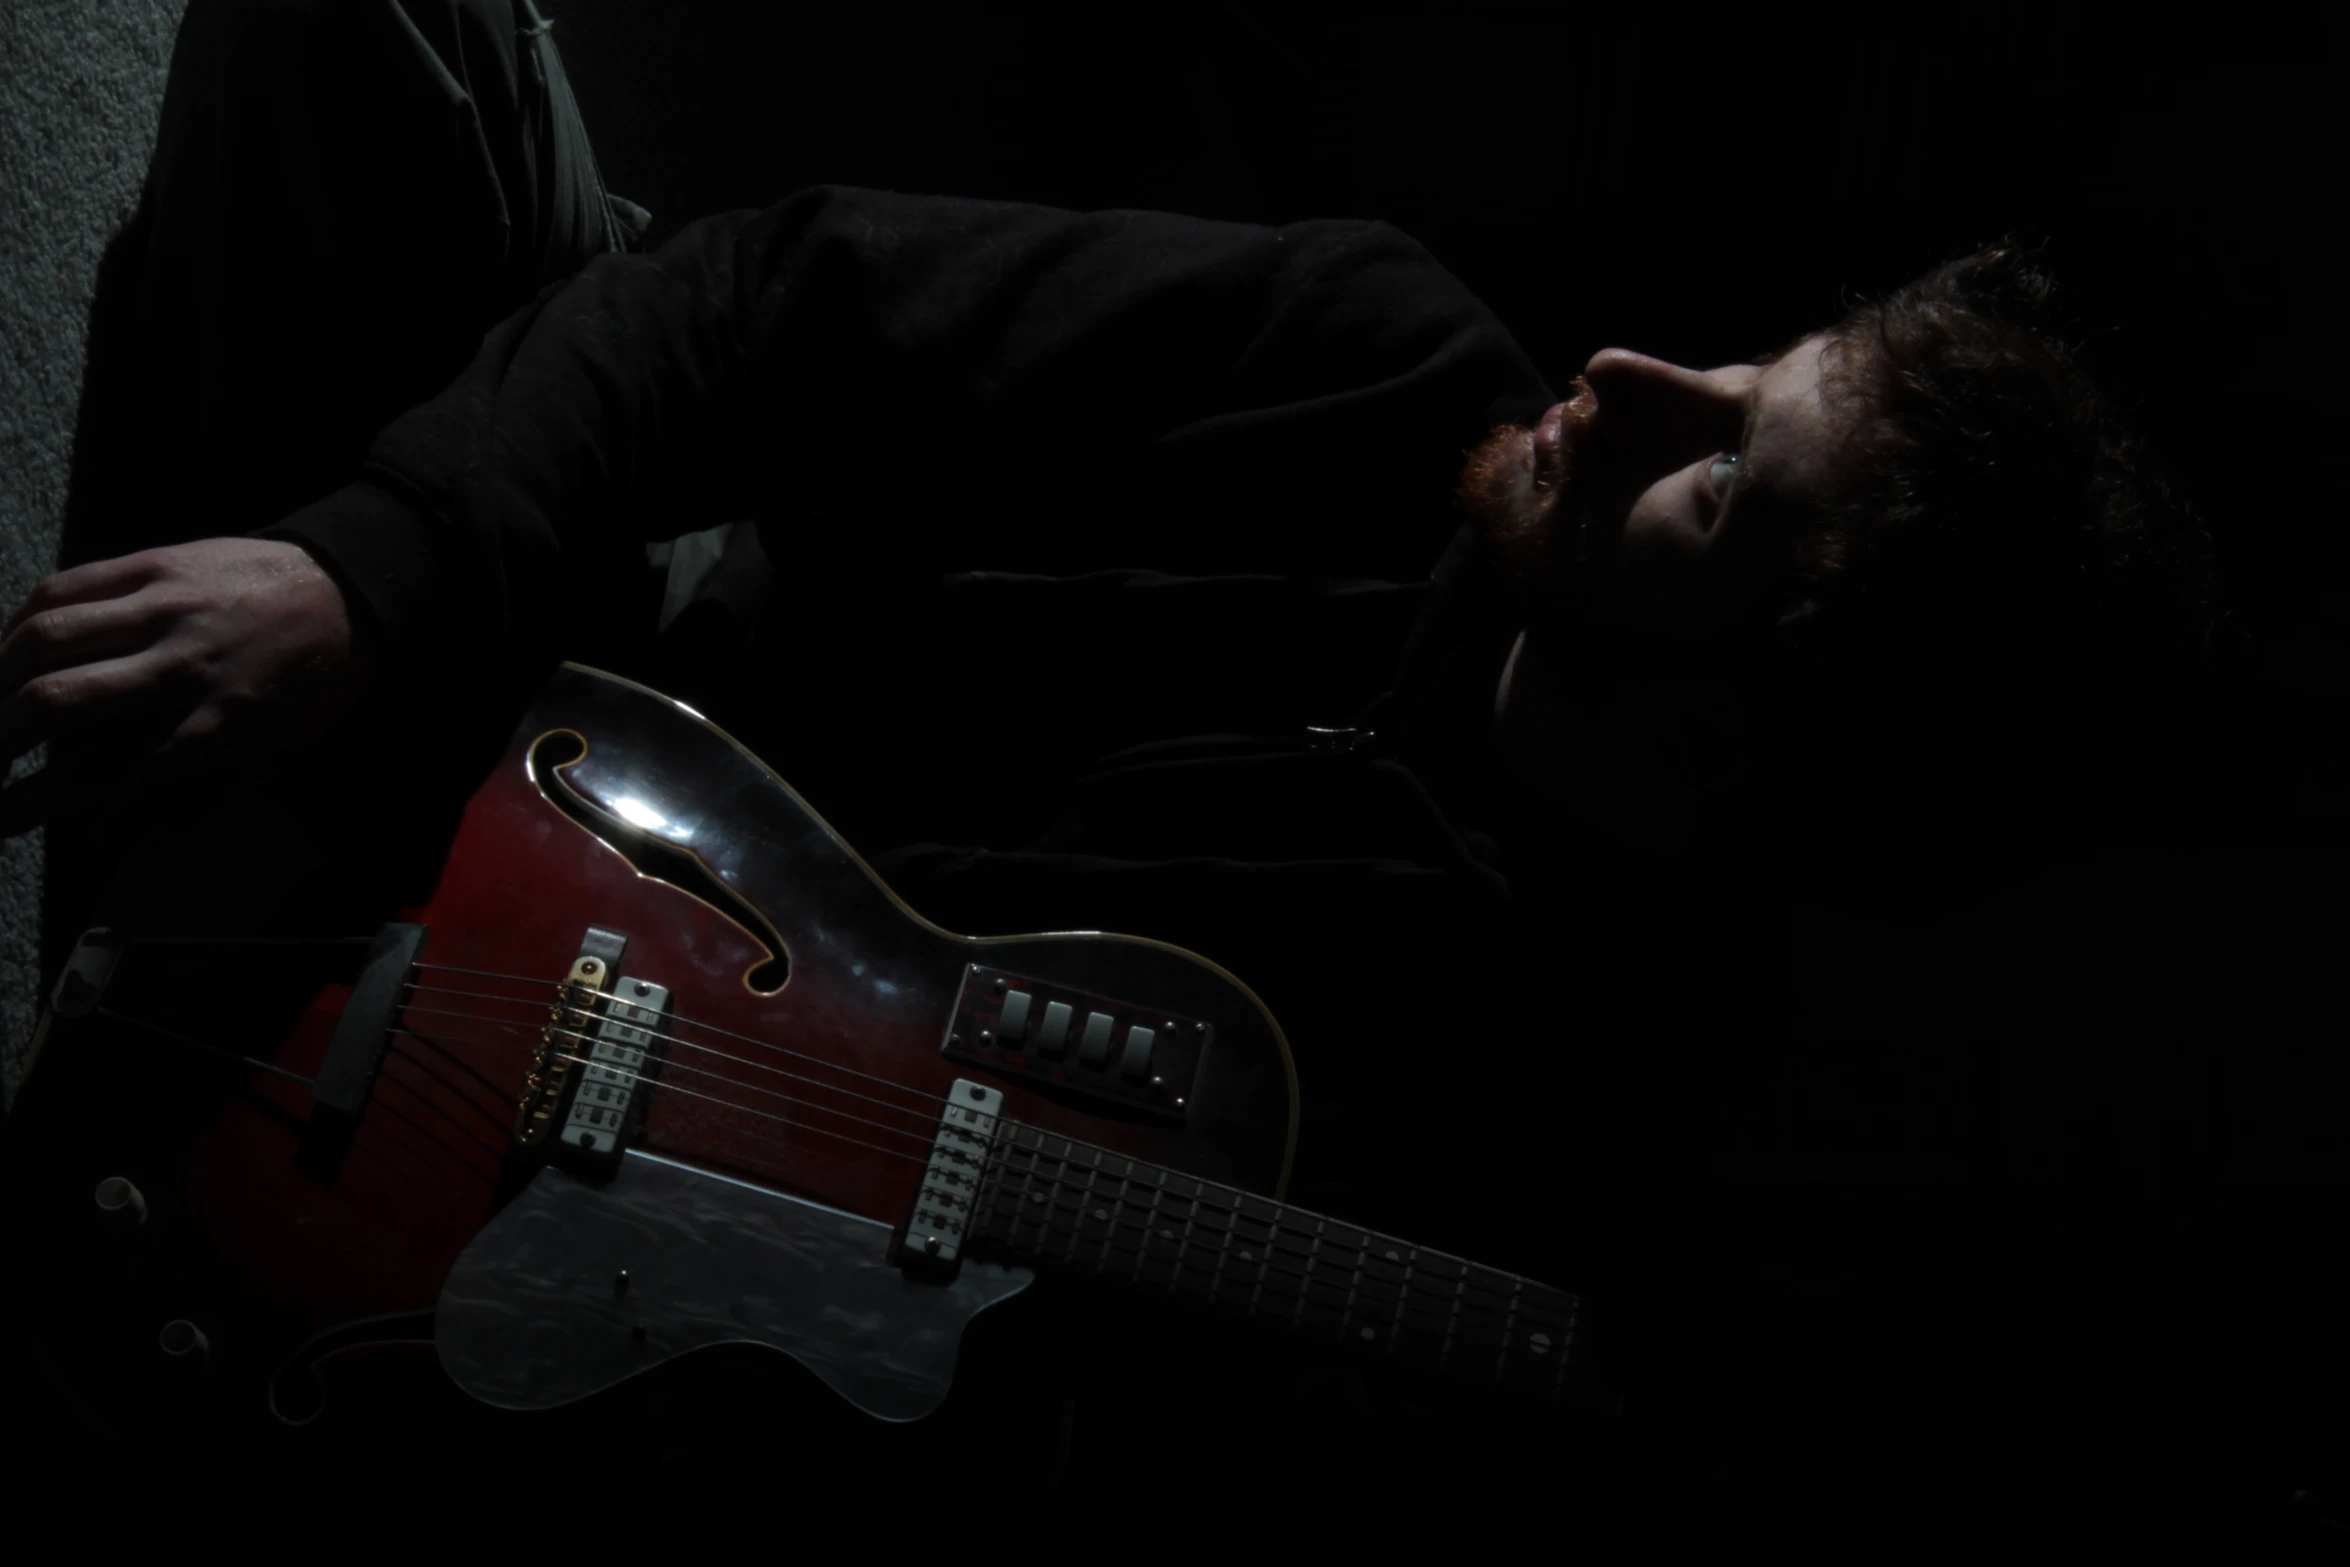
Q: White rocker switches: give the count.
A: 4